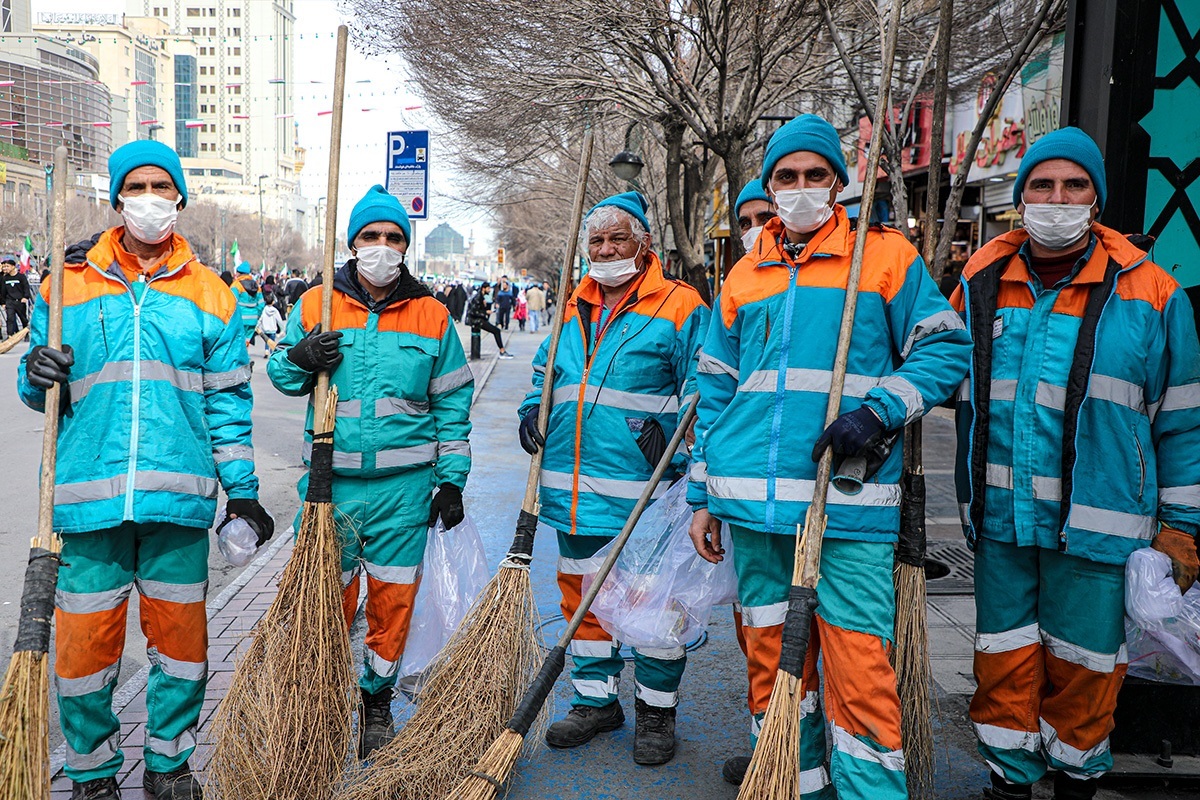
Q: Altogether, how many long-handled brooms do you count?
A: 6